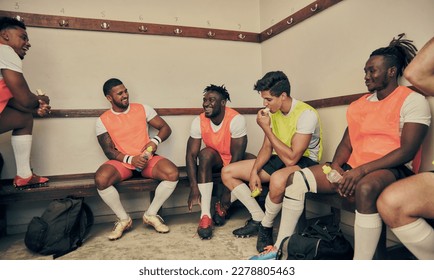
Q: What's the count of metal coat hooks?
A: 10